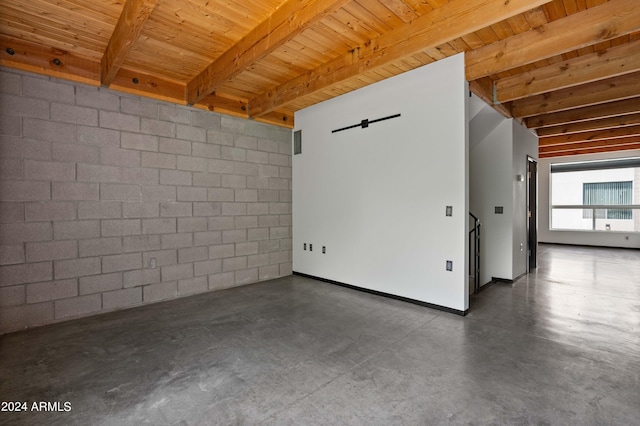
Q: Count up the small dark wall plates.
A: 6